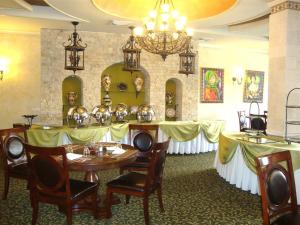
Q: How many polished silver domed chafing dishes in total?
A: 4